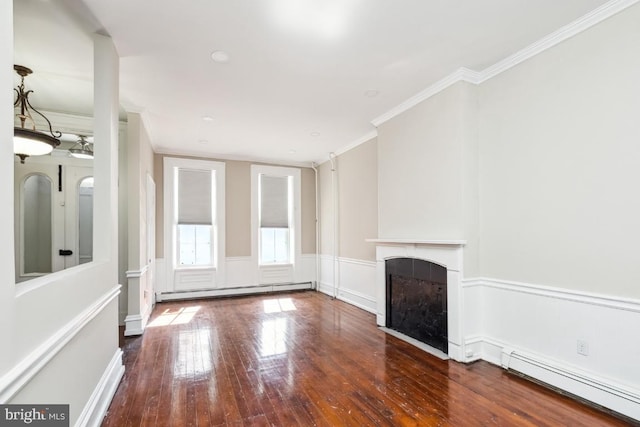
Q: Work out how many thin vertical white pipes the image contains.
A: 2